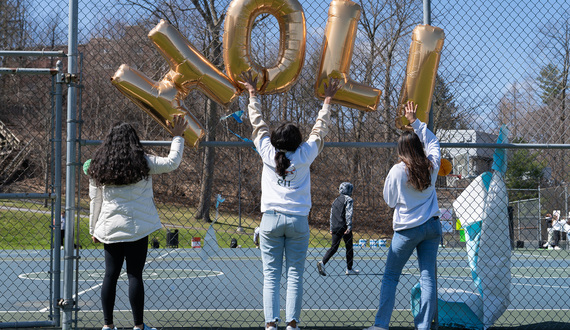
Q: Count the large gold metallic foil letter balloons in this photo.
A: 4